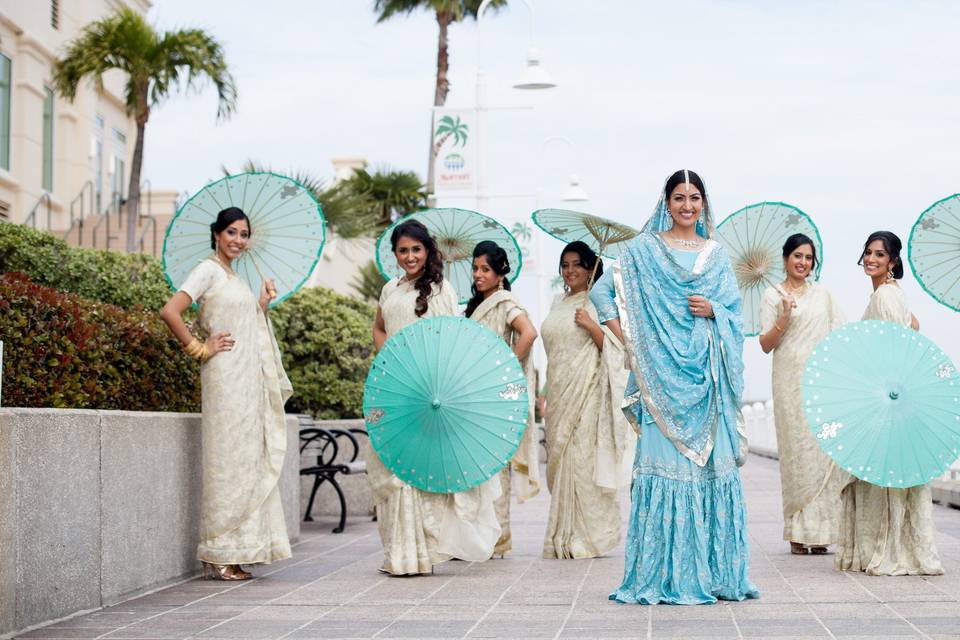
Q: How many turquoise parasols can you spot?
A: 7